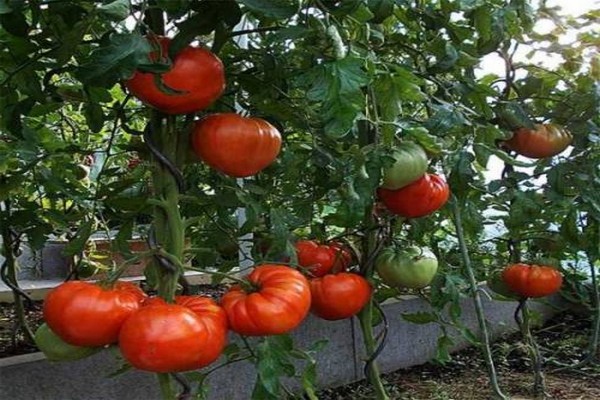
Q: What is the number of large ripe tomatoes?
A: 10